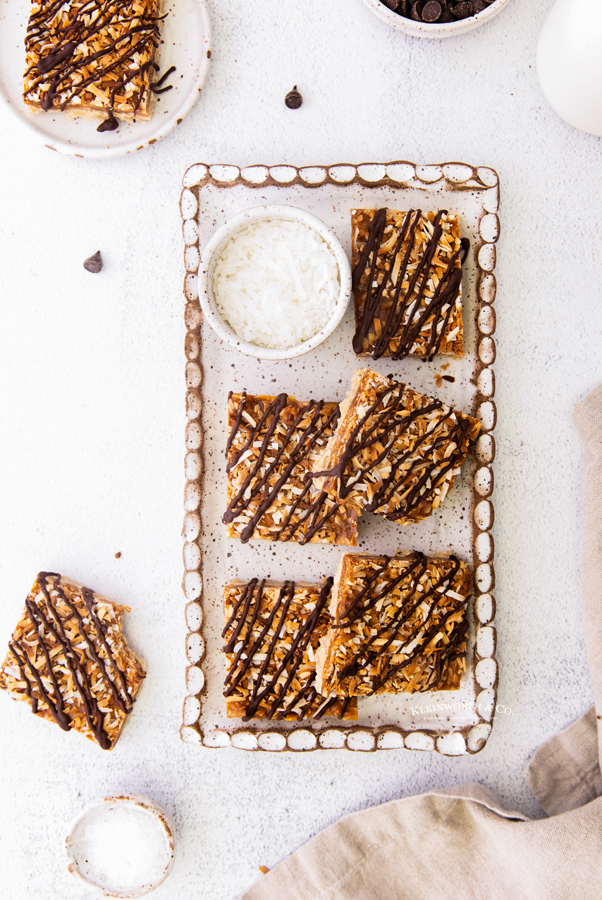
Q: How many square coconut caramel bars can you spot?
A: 7